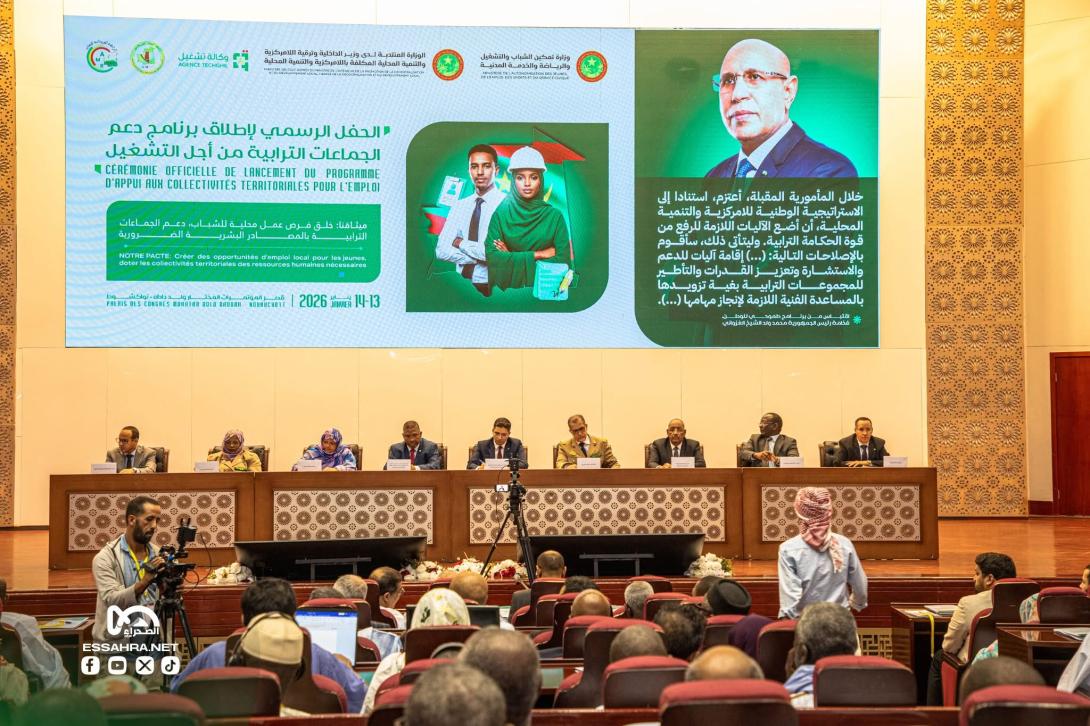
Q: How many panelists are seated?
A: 9